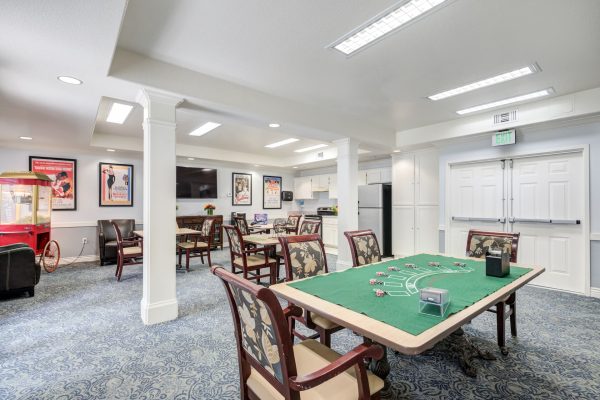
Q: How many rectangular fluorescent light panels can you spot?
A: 7